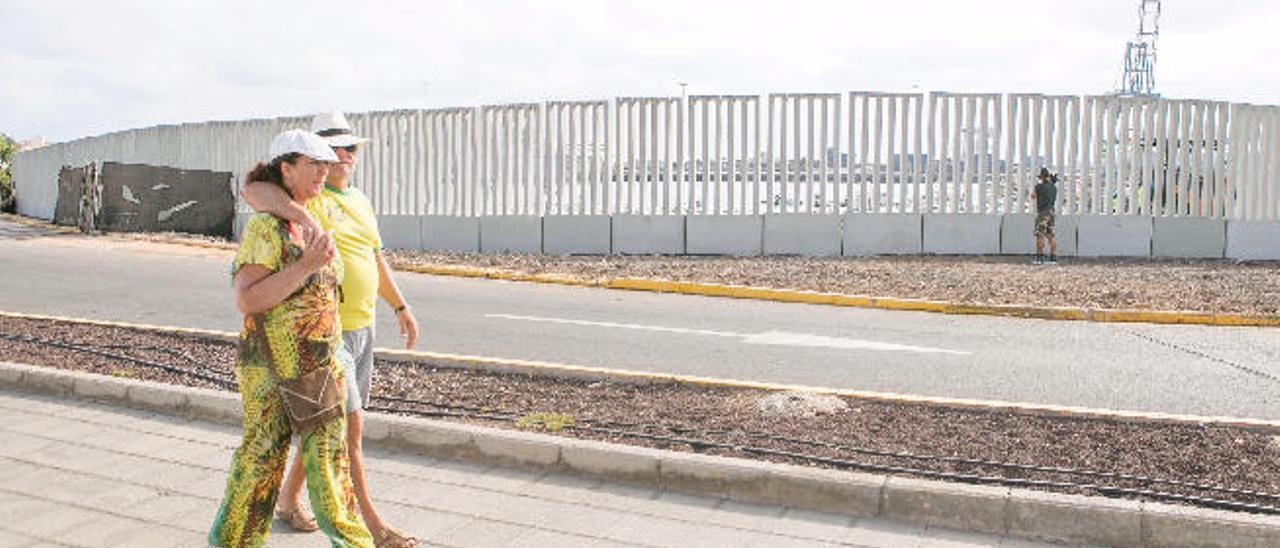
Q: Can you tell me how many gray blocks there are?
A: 13